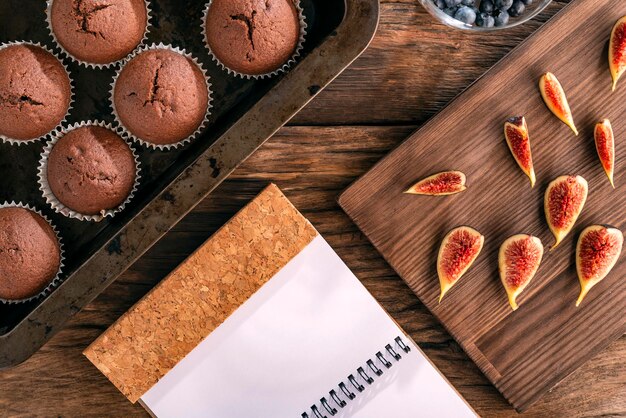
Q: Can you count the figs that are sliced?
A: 9